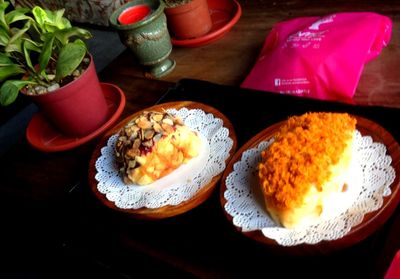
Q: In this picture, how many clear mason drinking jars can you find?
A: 0